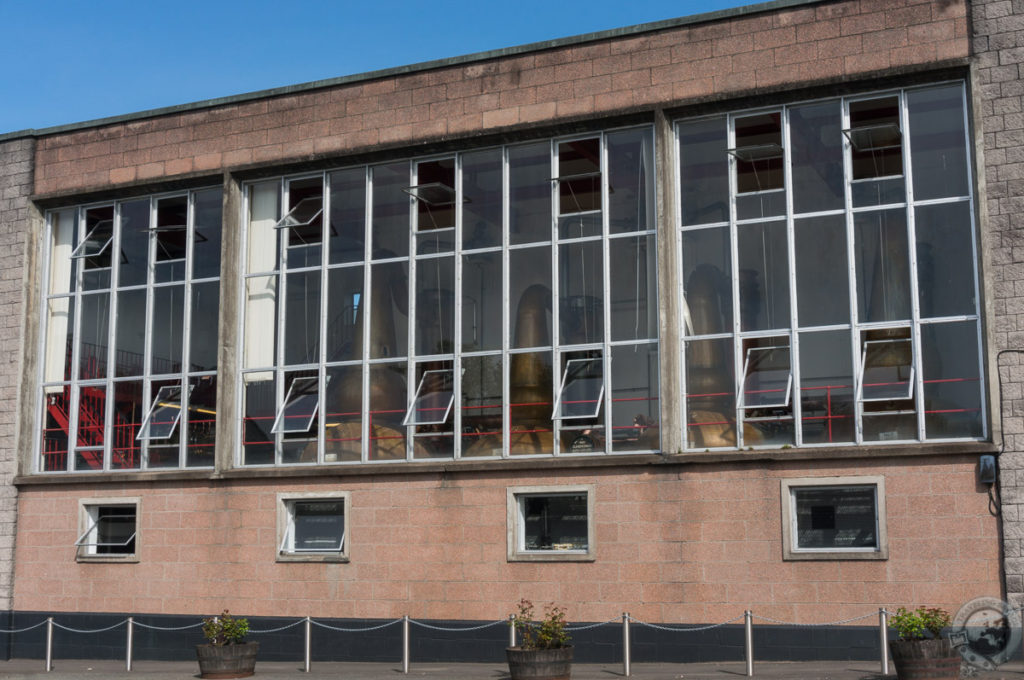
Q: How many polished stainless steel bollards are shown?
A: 9